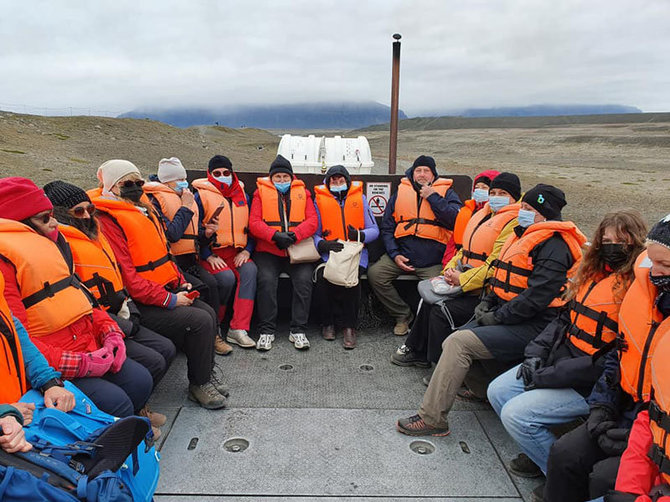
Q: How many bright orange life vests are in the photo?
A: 15